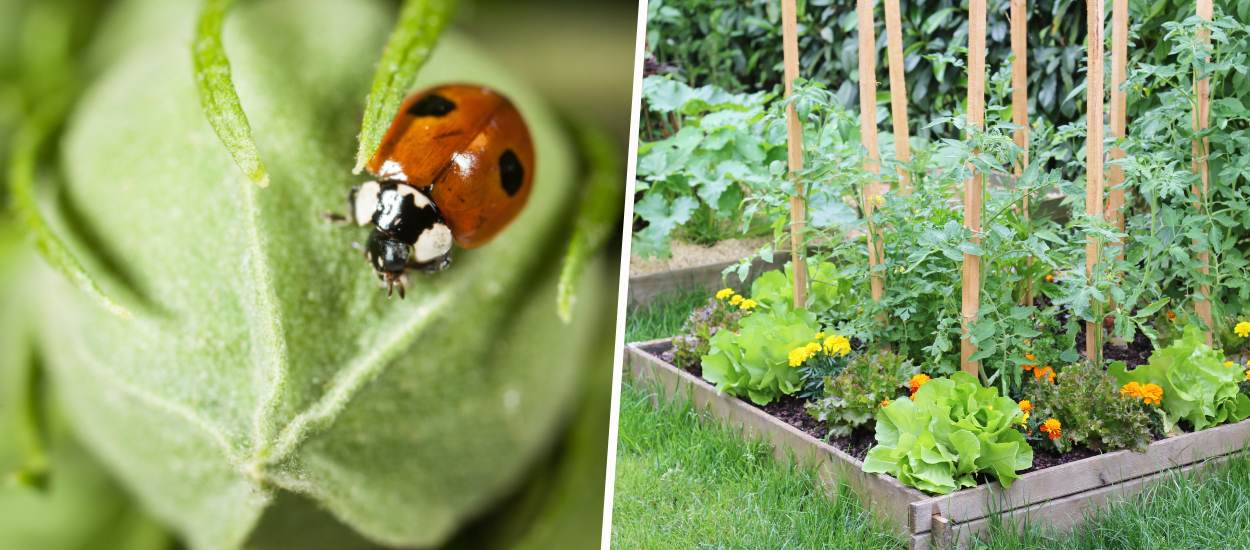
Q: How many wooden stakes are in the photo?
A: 8